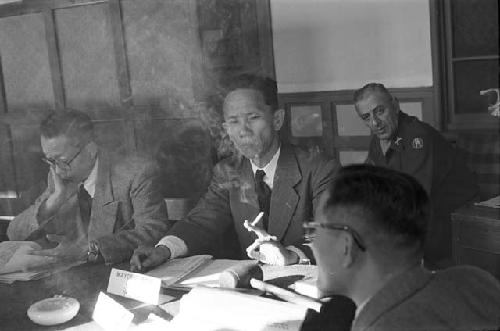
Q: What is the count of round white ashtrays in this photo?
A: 1